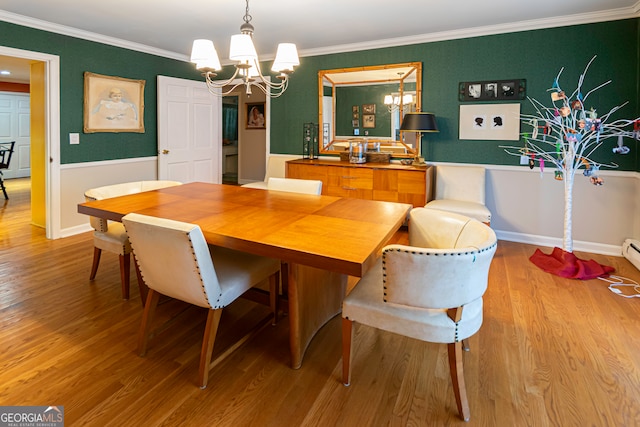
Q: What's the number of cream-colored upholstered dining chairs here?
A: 6